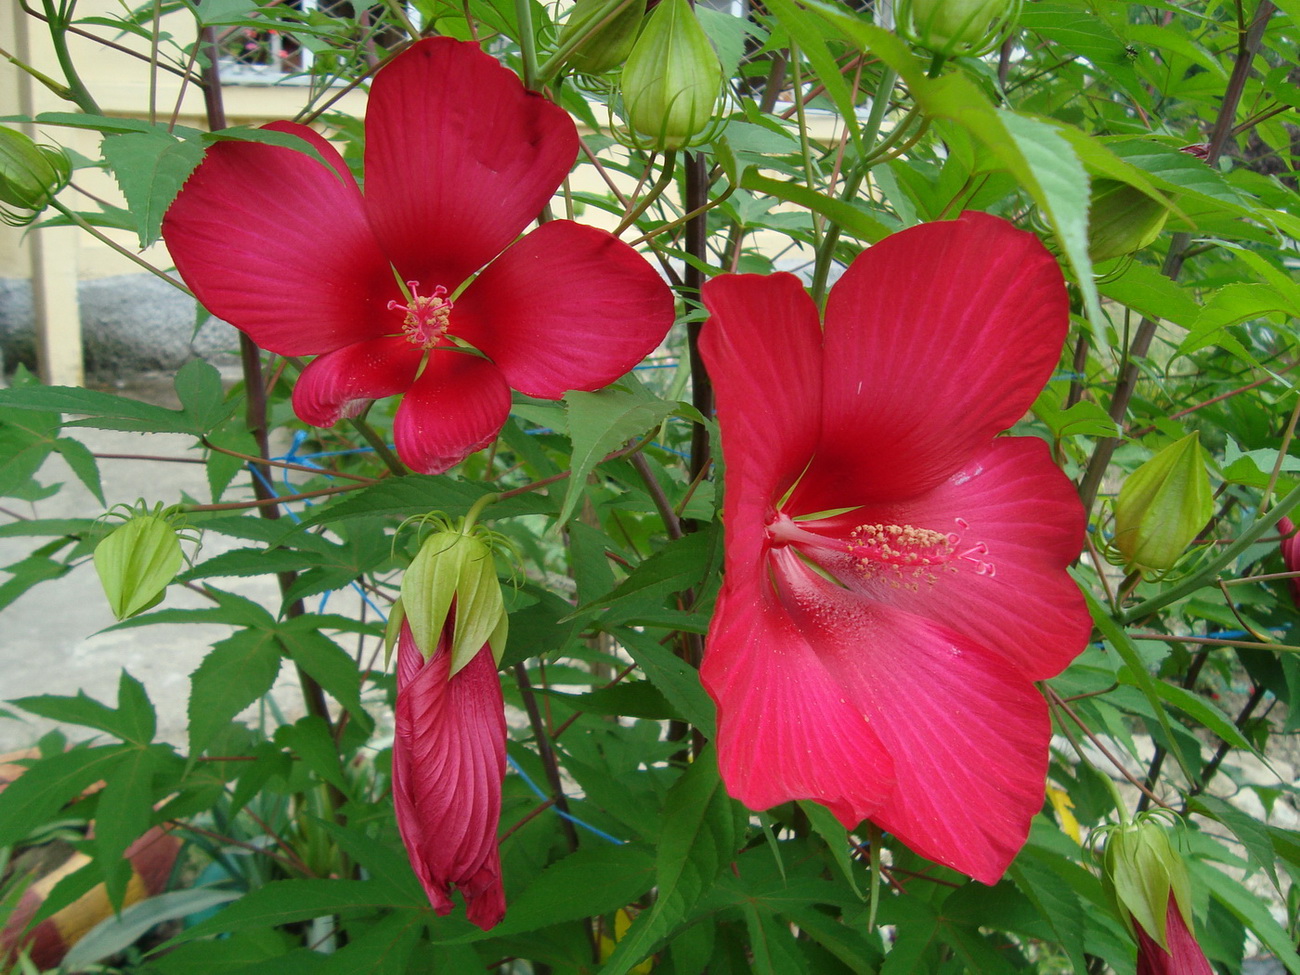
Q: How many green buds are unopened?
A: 7